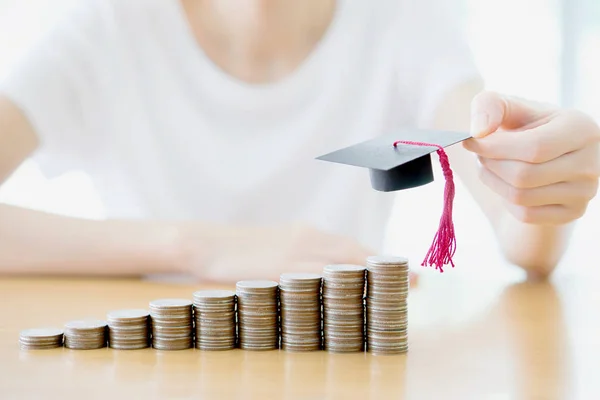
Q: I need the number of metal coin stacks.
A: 9